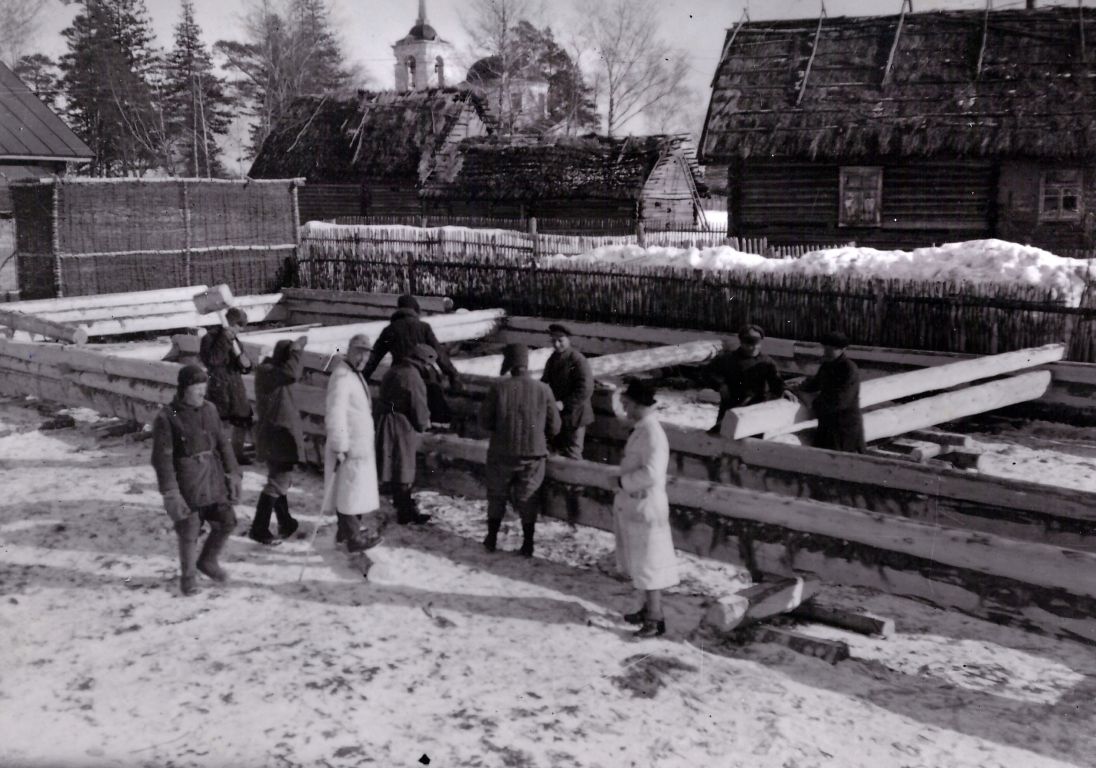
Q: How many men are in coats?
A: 11